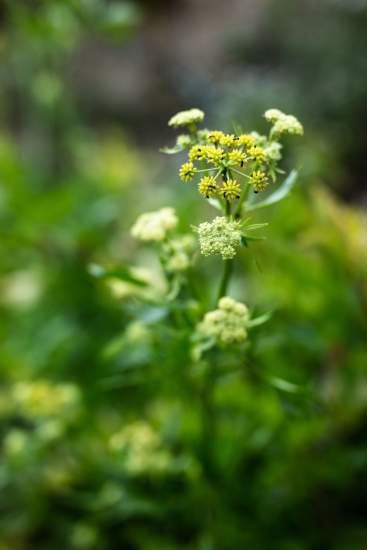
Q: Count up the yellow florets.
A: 11